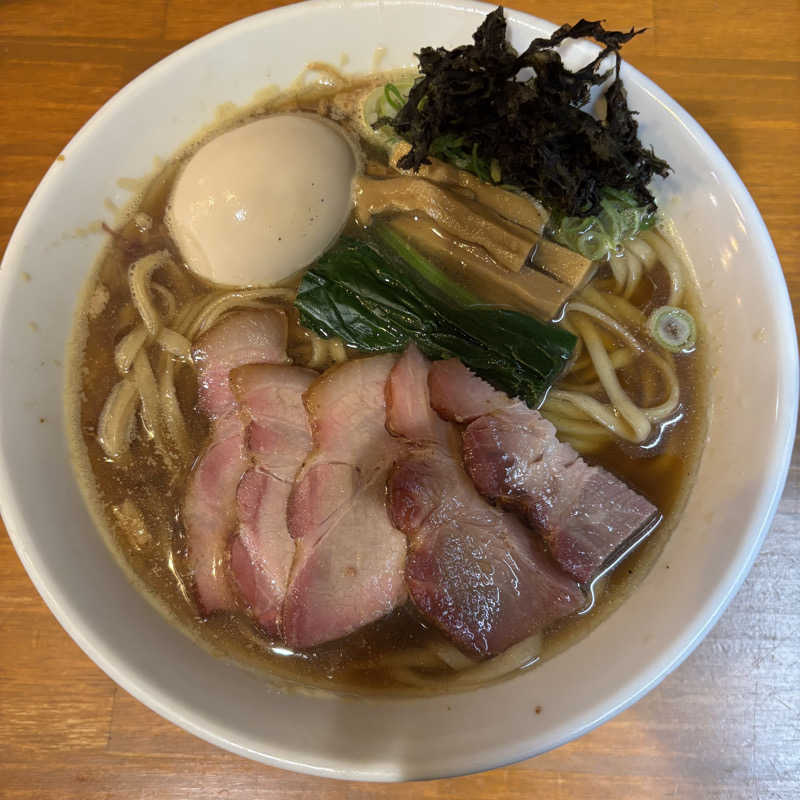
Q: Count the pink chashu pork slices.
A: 5